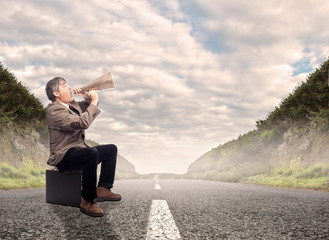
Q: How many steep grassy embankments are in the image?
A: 2